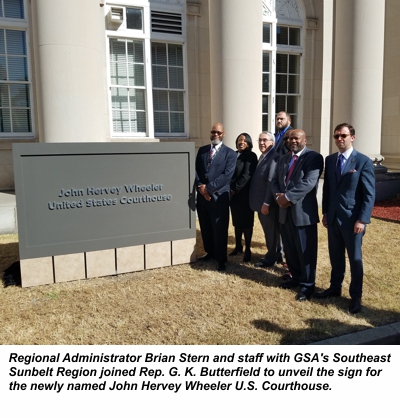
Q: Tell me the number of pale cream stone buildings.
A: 1